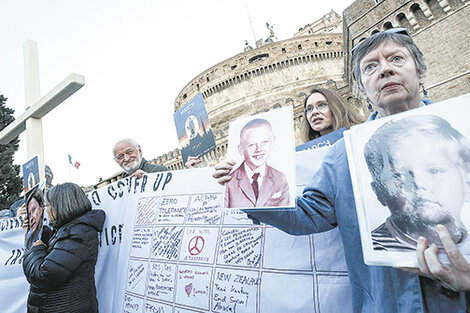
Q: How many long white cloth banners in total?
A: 1